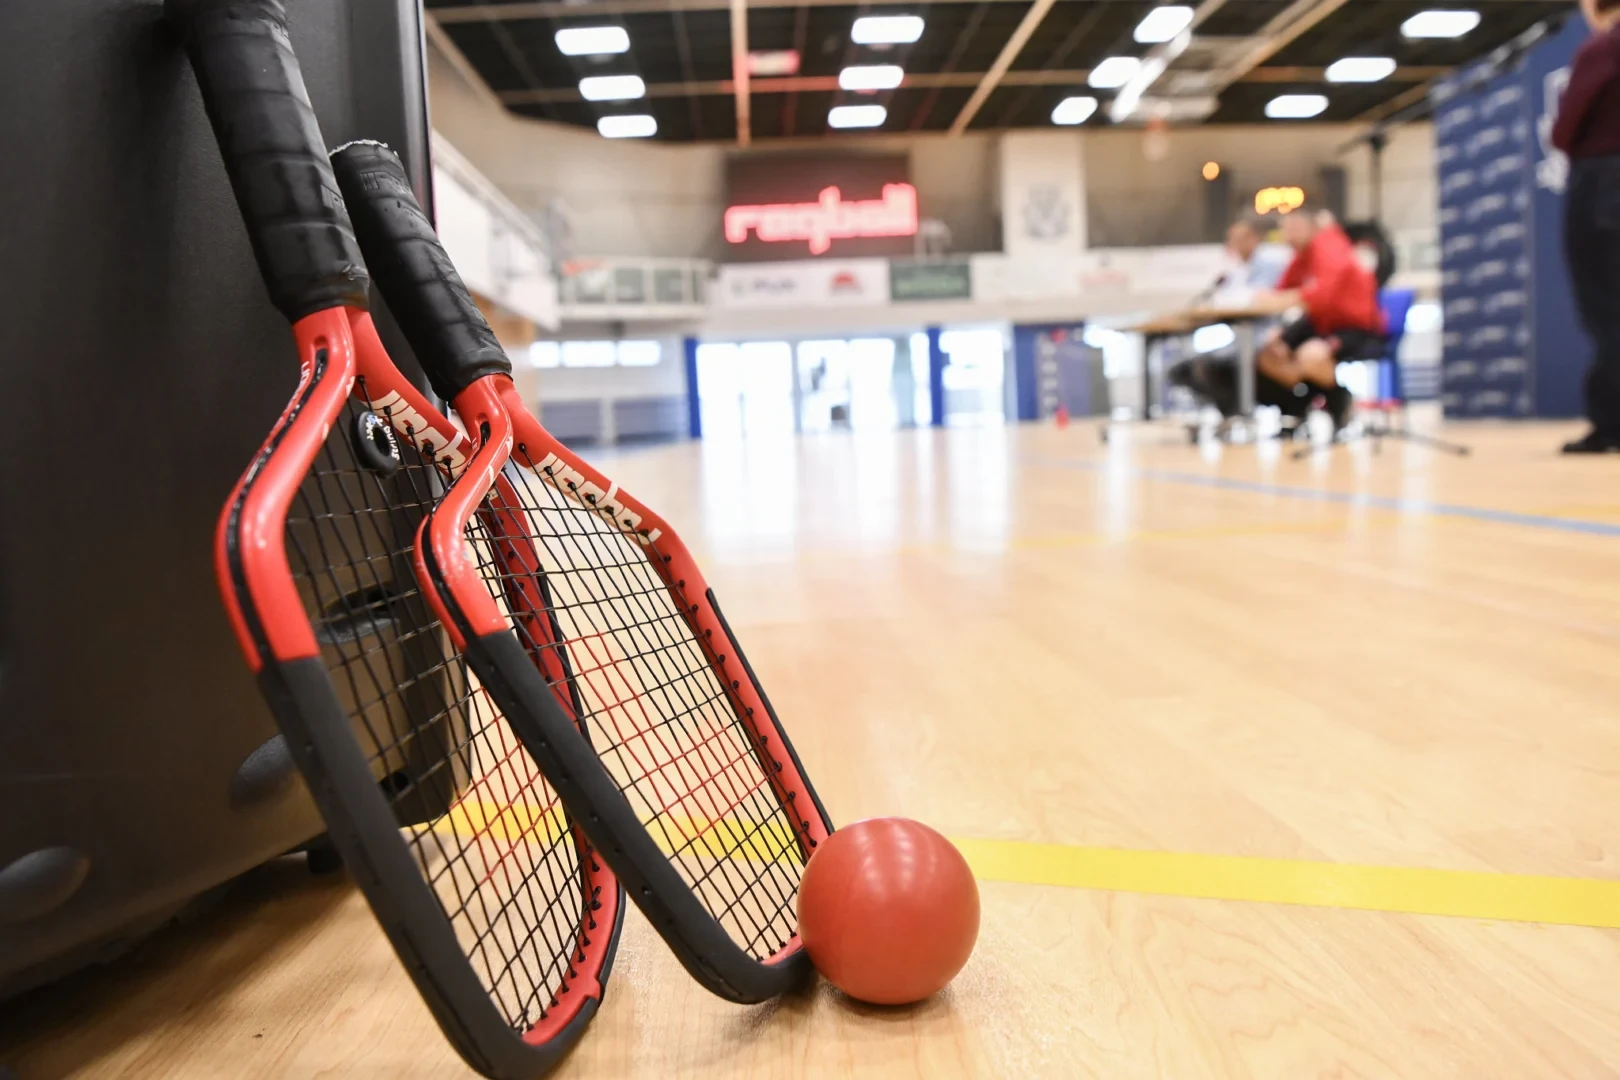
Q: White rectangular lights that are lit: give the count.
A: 12